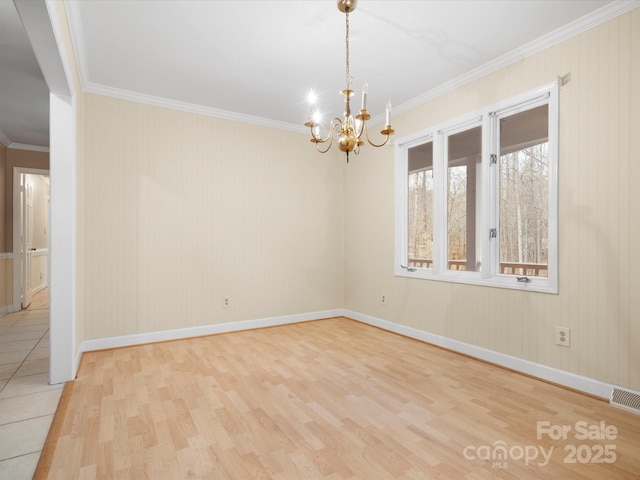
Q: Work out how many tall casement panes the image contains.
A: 3